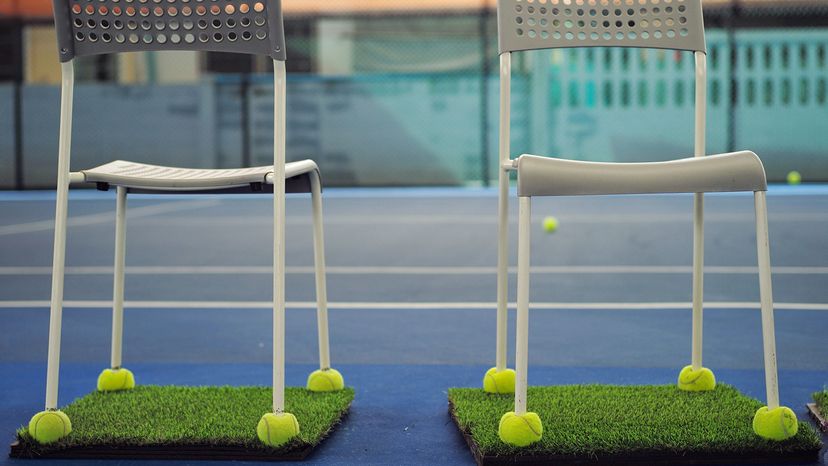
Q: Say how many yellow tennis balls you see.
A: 10